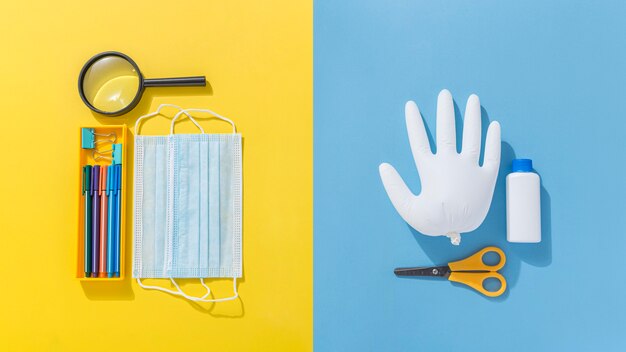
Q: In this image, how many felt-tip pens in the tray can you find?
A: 5